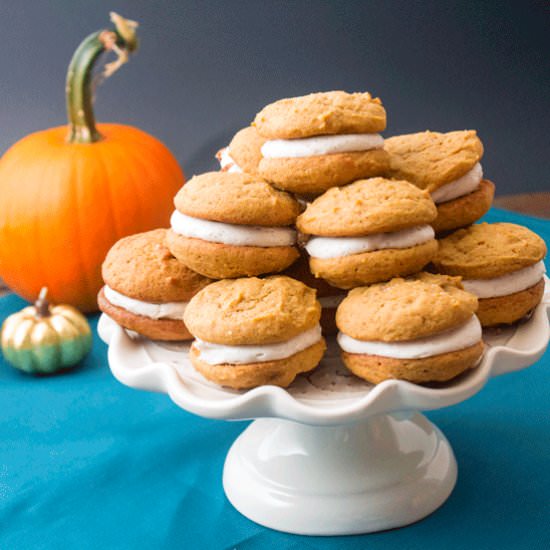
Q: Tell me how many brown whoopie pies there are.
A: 10